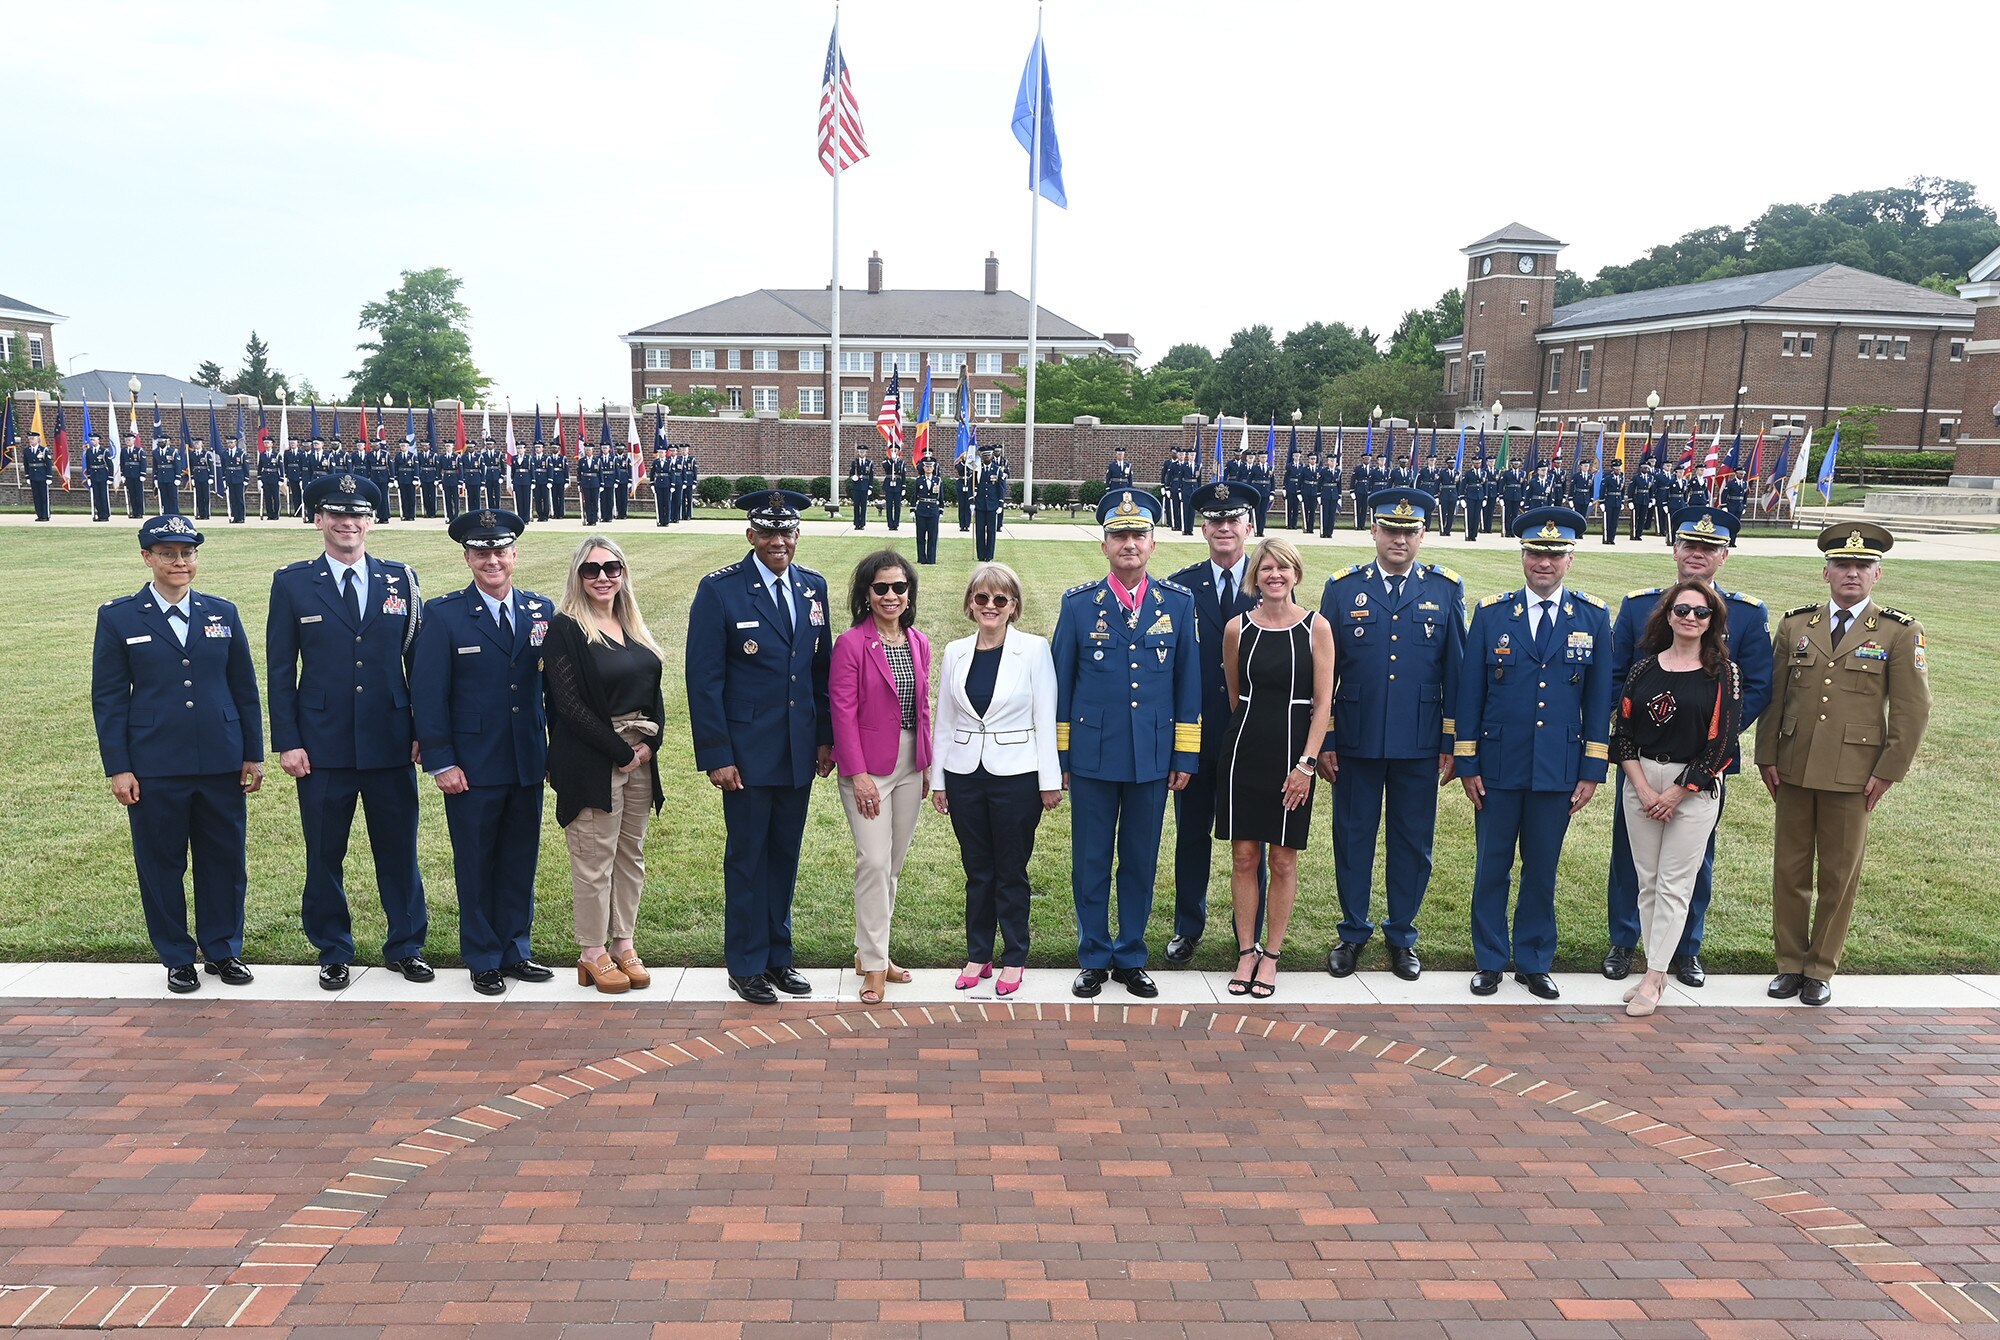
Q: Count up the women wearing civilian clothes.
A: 5